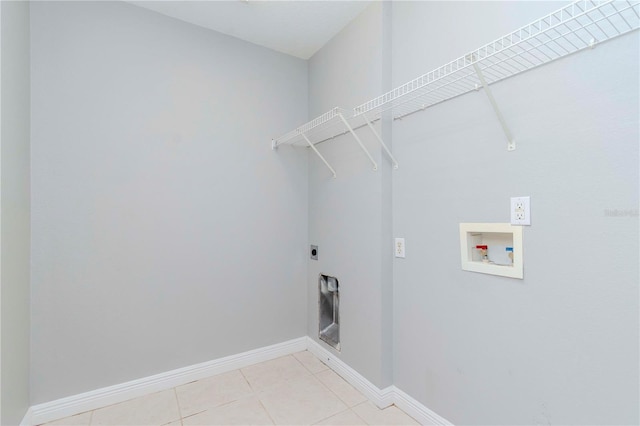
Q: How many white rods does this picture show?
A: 4